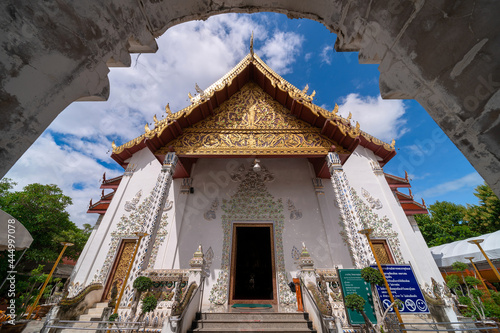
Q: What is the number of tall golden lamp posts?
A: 5